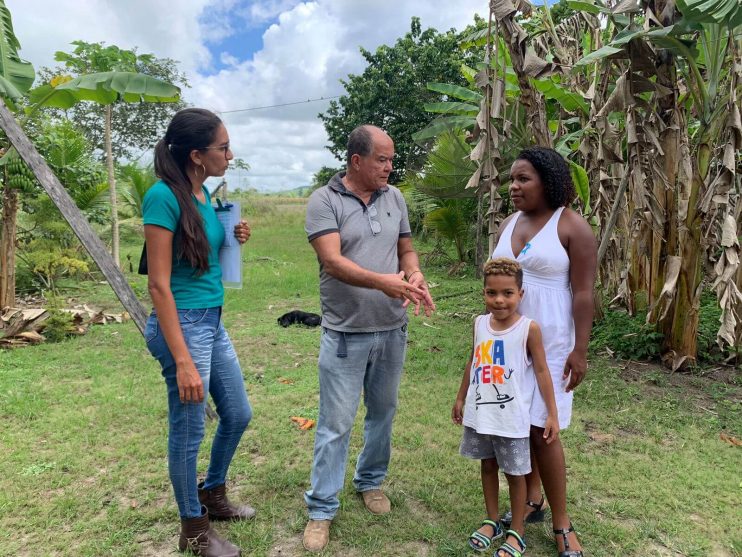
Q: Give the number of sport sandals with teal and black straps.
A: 2